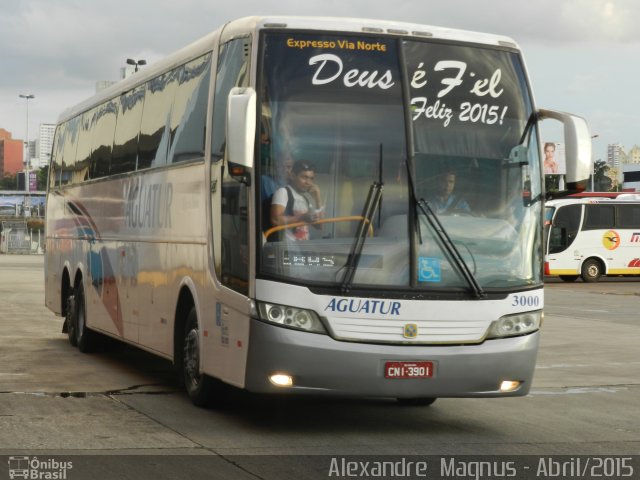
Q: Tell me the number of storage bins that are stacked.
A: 0